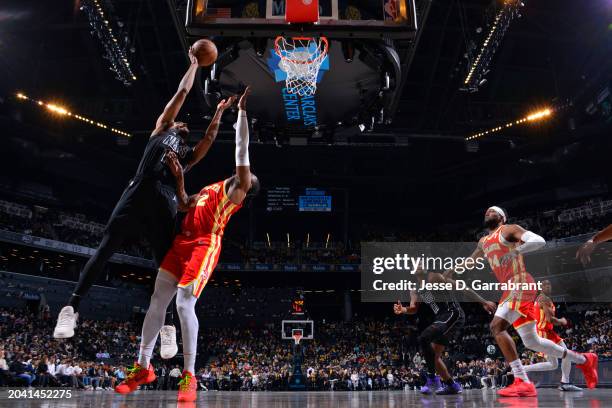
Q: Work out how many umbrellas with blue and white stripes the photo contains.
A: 0